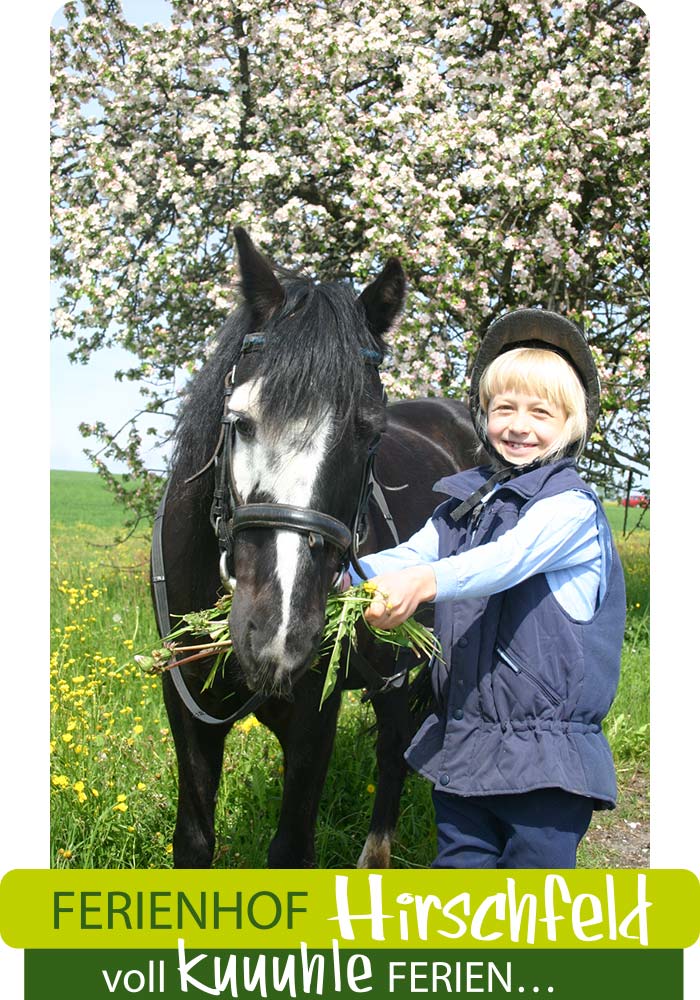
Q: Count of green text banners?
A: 2